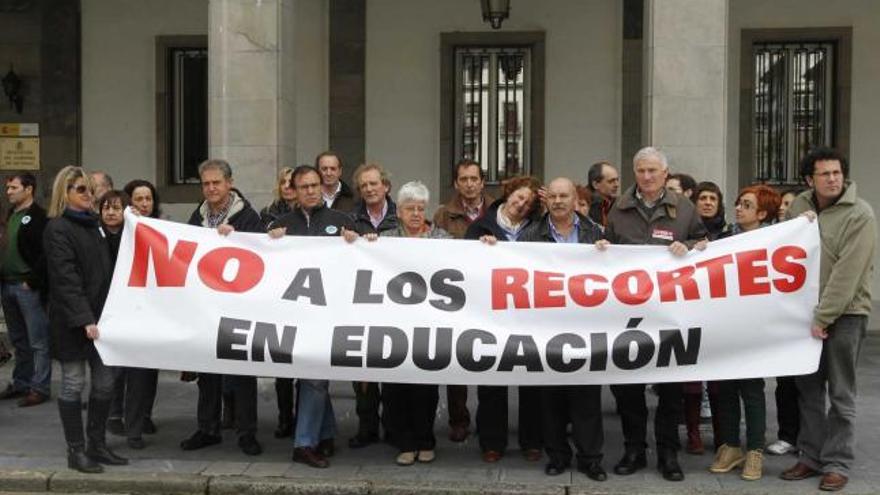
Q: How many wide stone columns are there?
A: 2